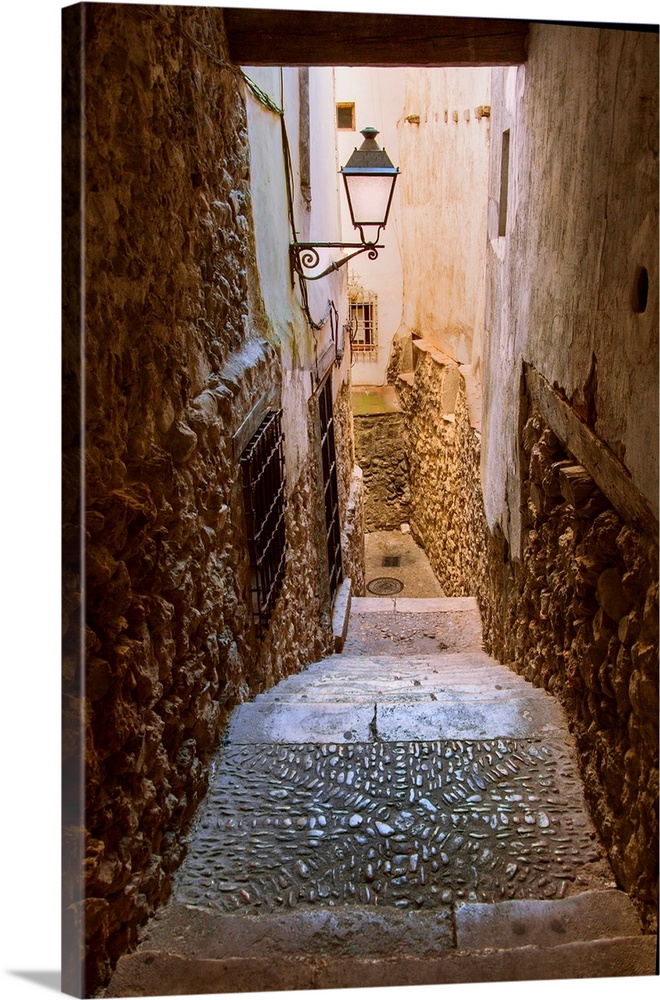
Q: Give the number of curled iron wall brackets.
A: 1